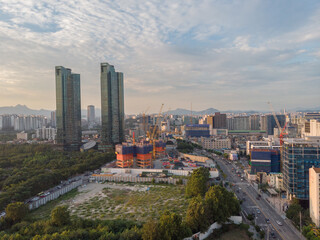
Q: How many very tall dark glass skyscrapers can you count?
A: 2